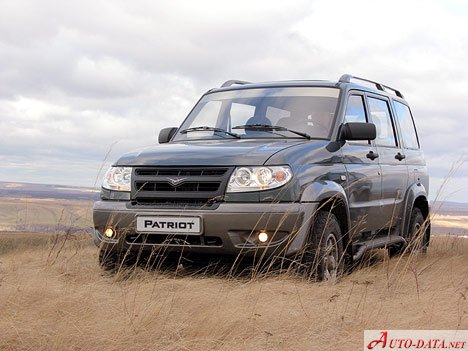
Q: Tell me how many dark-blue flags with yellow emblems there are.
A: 0